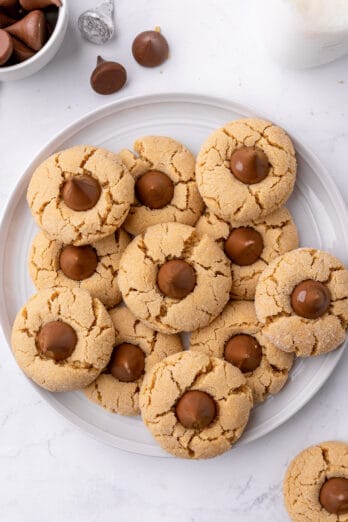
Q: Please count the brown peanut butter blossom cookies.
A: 12